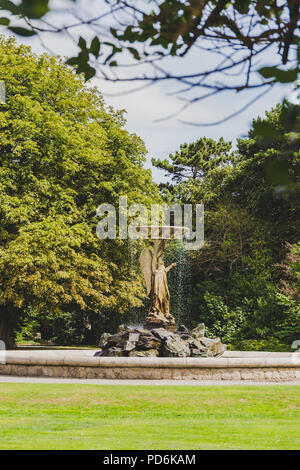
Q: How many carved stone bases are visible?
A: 1